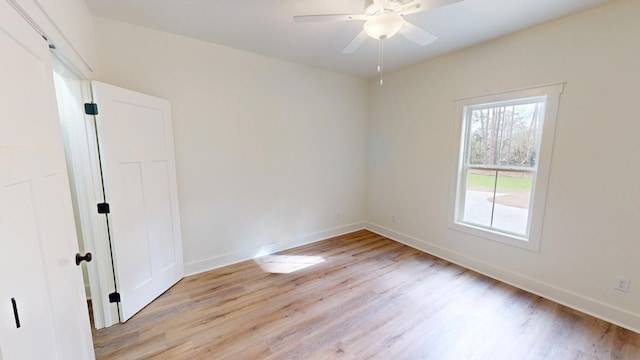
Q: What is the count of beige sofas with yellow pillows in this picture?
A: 0